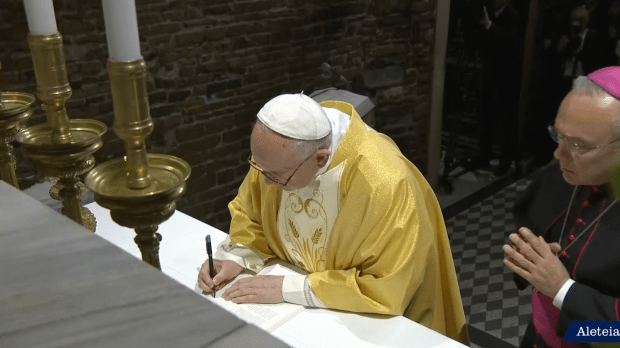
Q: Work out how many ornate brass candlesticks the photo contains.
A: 3